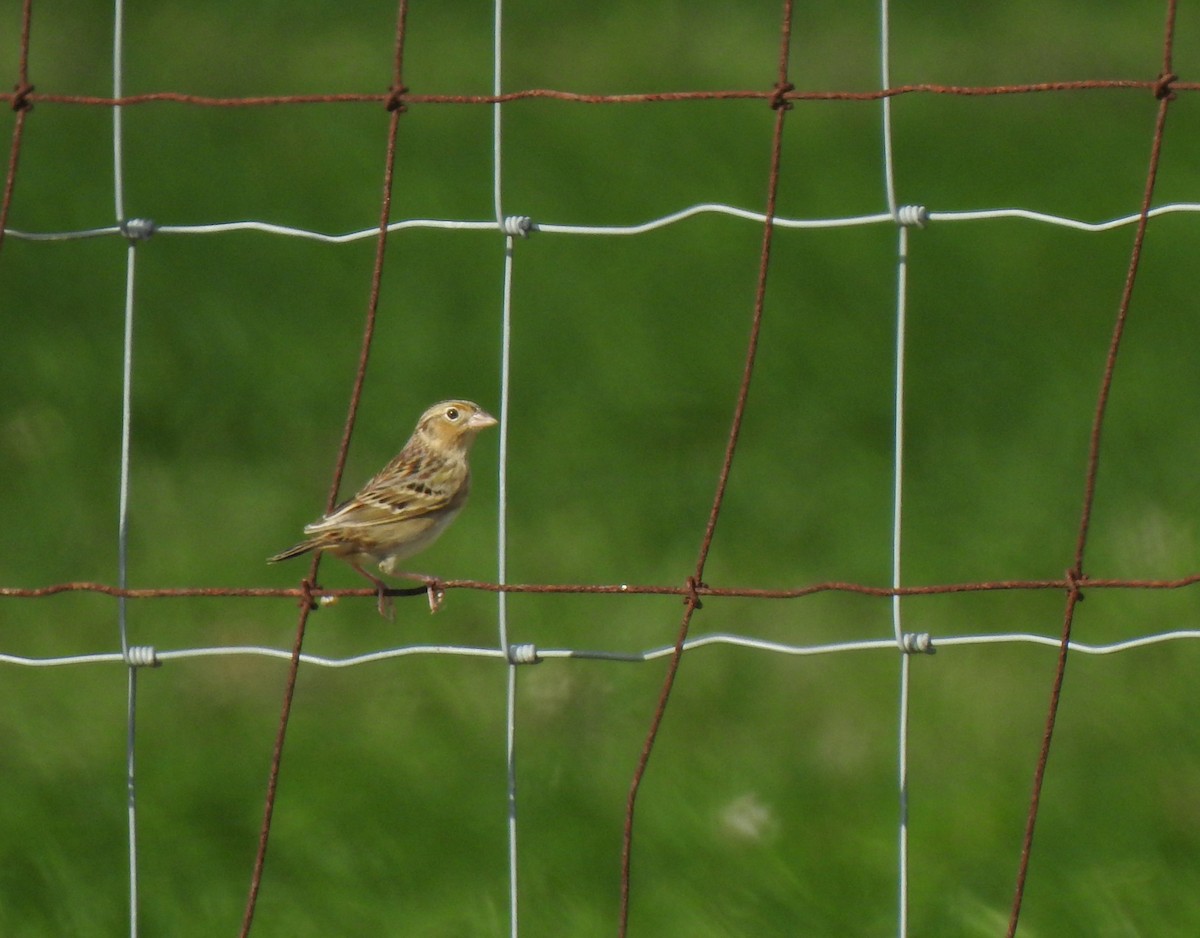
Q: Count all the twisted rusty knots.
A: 7